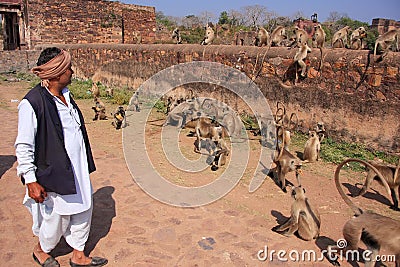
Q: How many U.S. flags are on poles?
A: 0